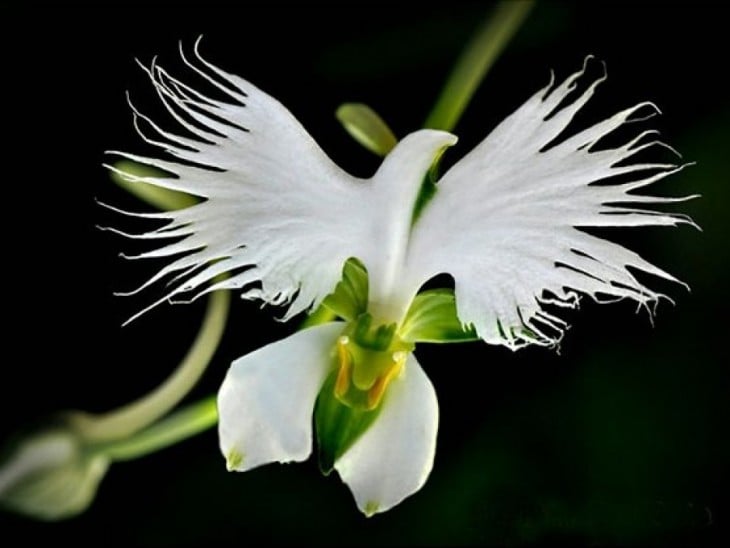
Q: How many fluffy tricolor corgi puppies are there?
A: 0